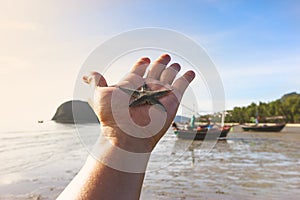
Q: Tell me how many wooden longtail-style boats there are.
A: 2